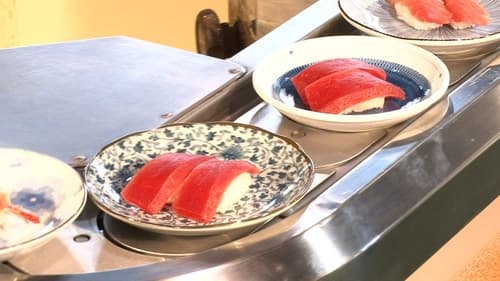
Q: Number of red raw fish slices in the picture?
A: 6